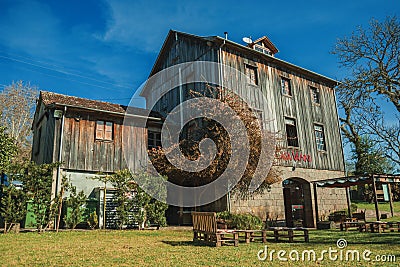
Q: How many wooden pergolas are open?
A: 1